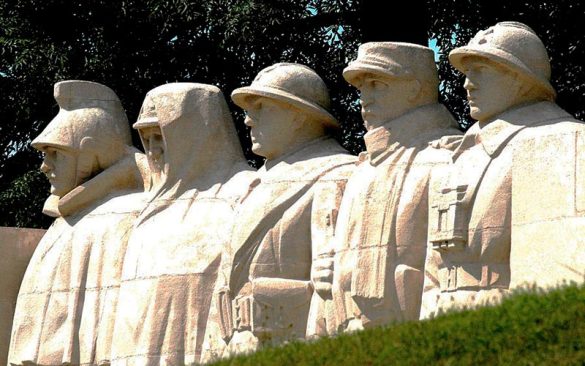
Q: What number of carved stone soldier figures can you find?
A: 5